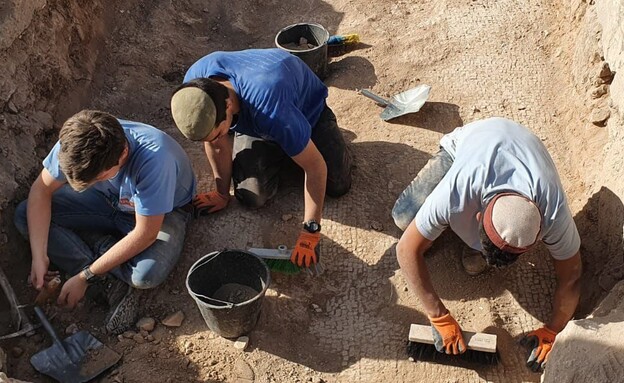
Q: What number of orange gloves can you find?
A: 4